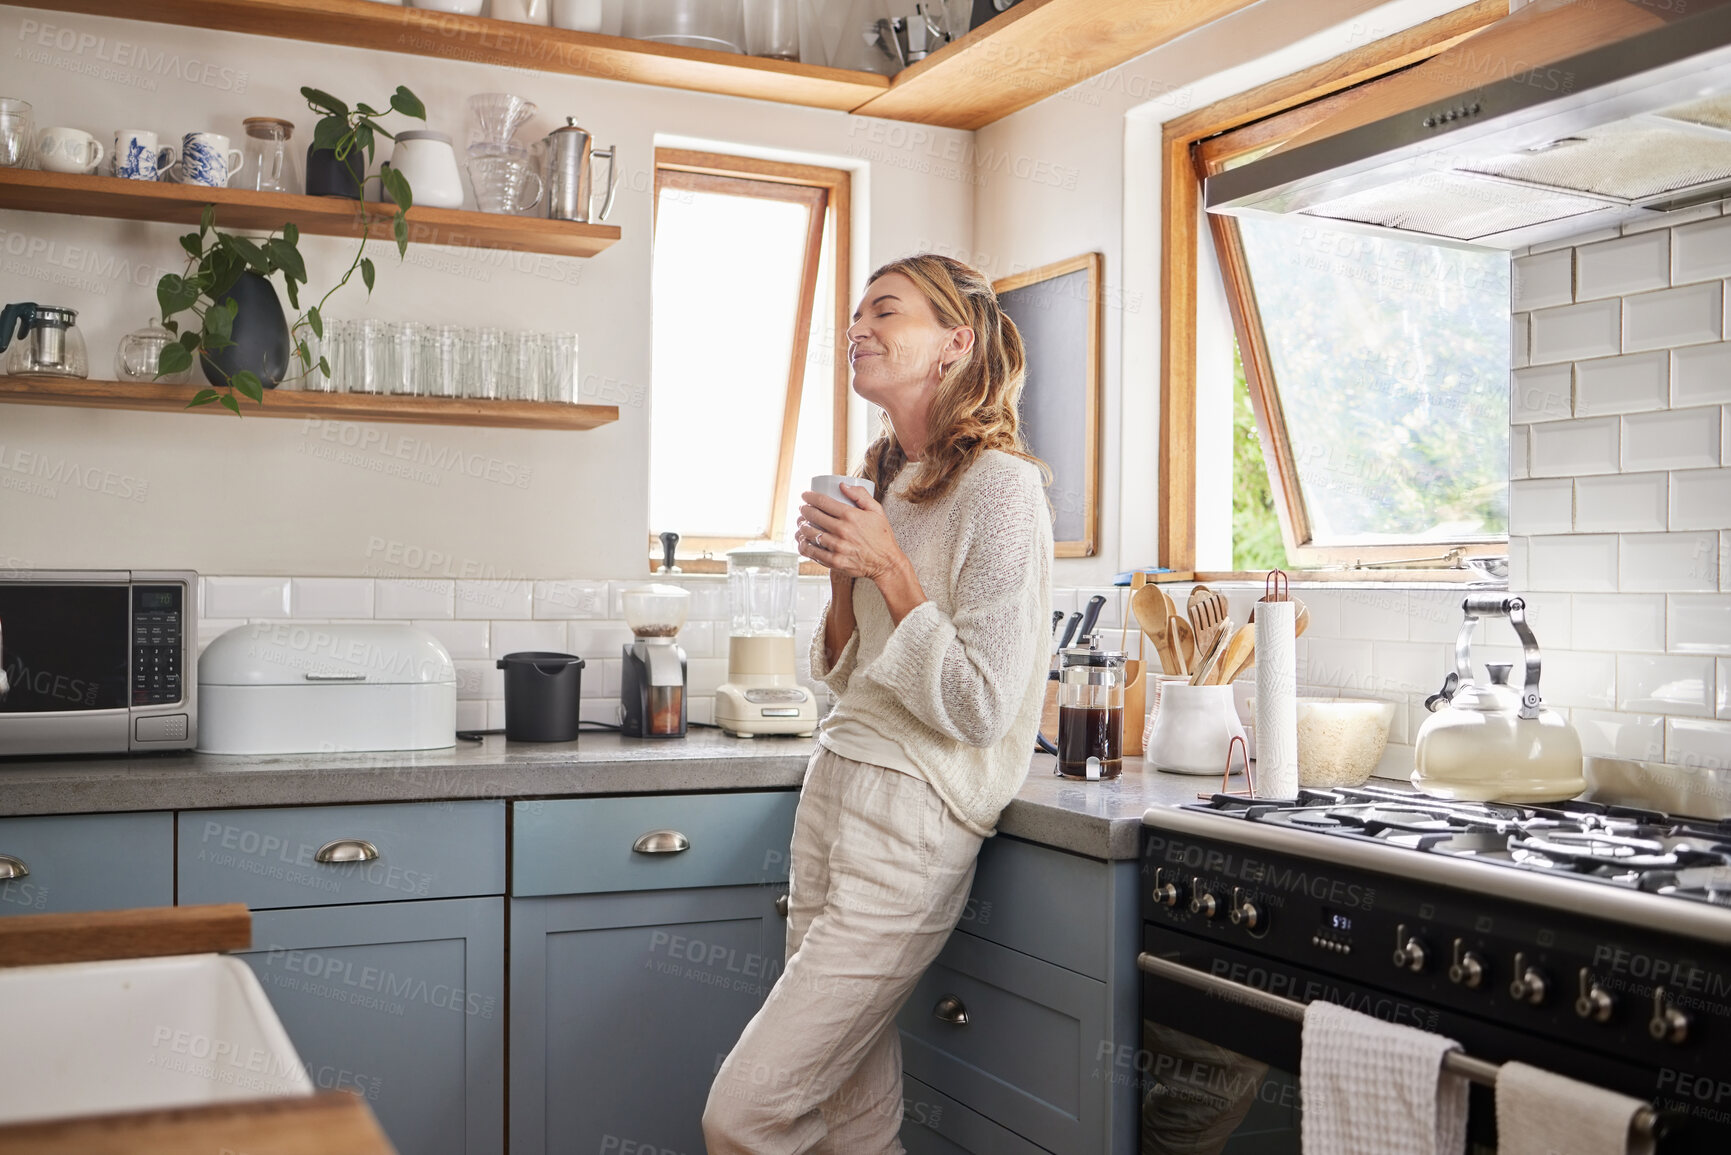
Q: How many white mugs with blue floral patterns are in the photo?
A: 2